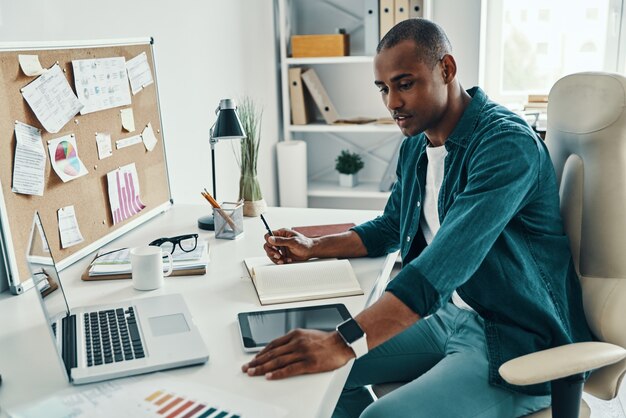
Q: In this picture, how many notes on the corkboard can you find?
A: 12